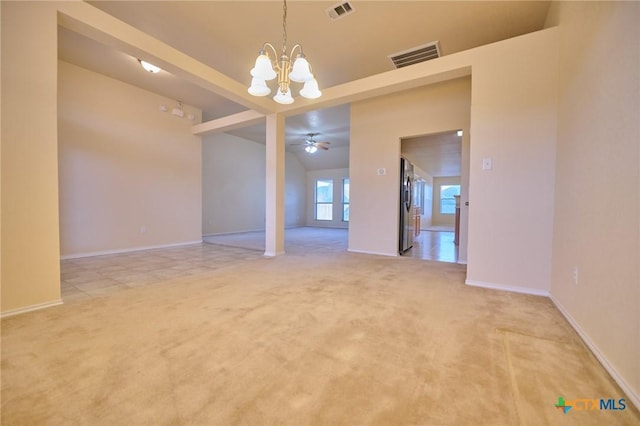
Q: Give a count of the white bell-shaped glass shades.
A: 5